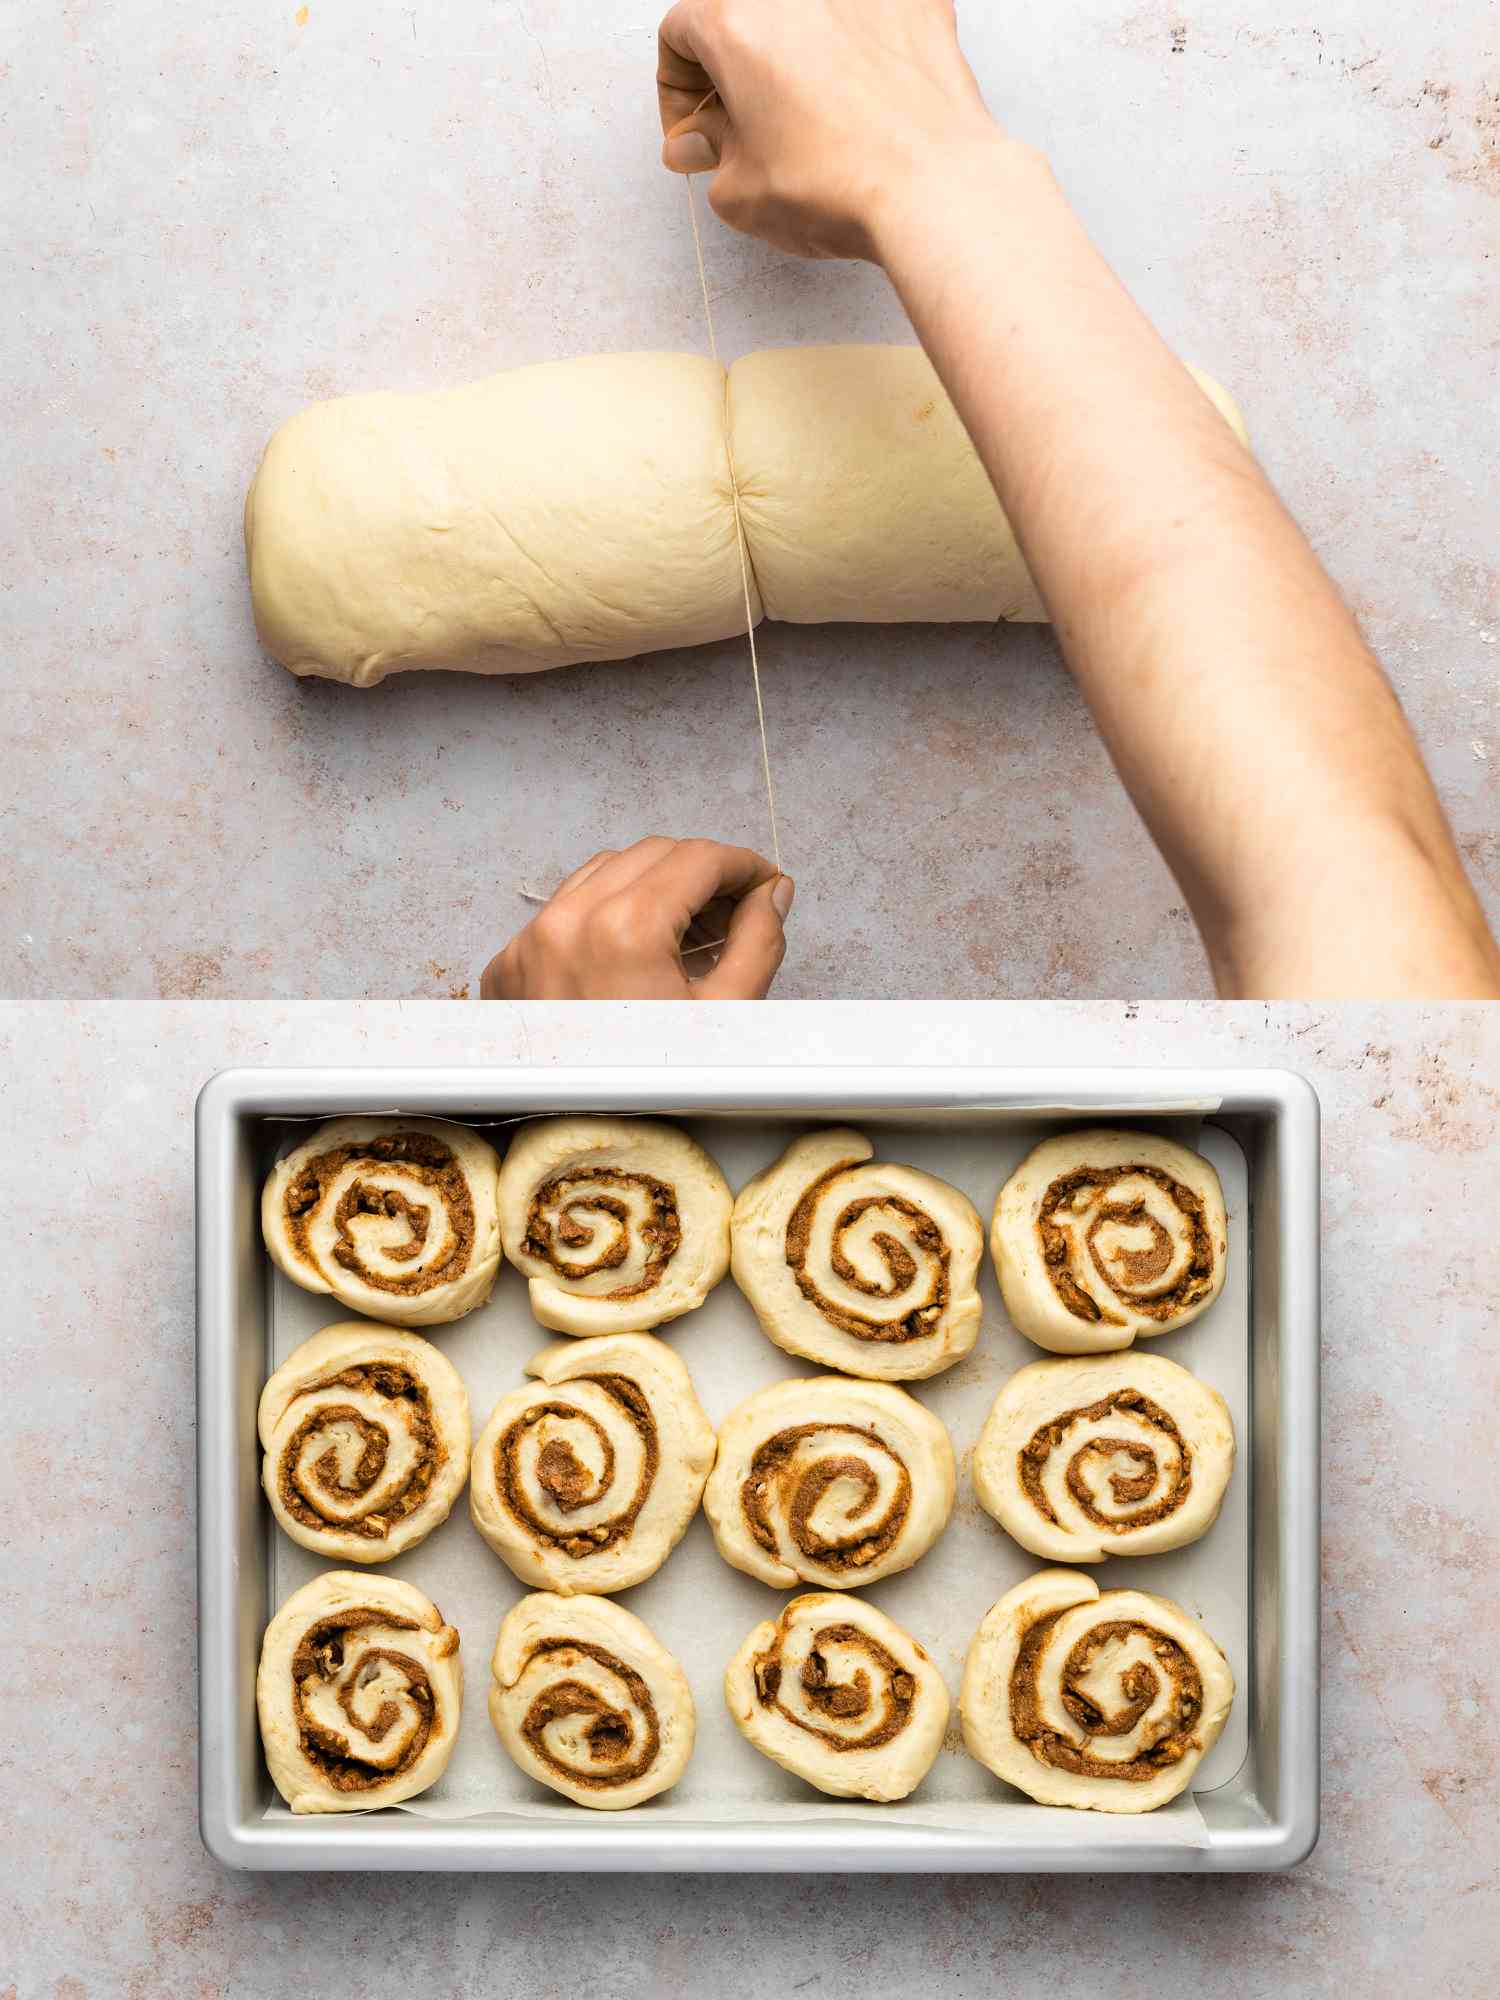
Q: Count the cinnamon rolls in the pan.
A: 12